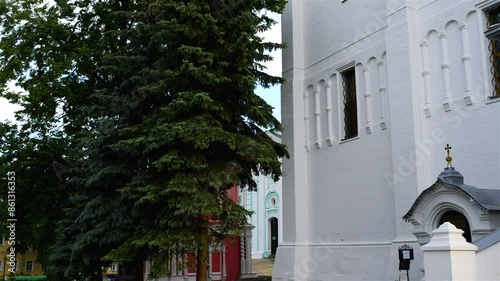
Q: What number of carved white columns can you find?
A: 8